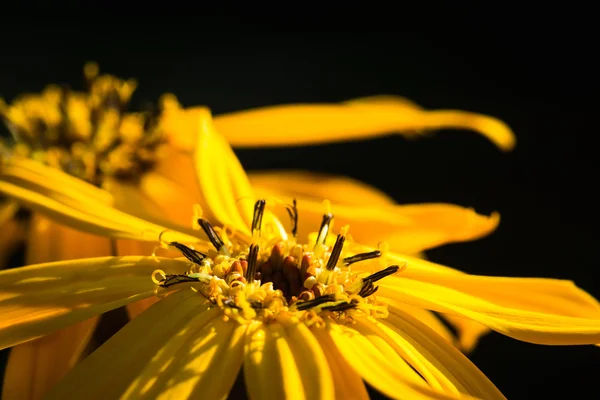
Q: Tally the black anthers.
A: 13